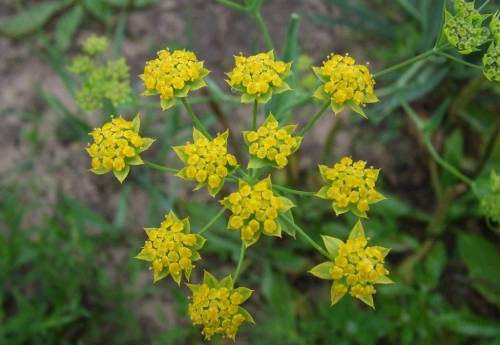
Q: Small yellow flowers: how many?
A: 11